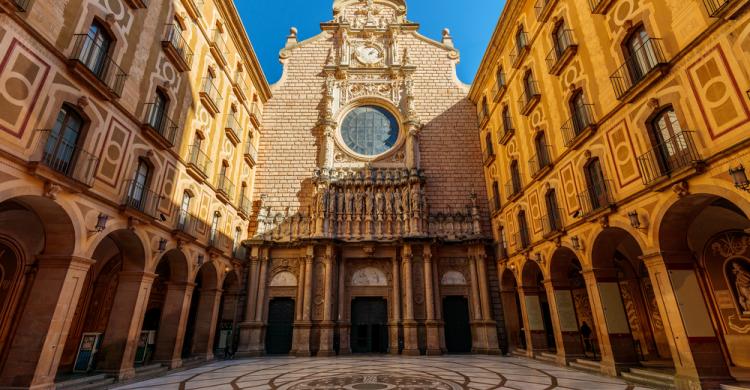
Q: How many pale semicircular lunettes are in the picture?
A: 3